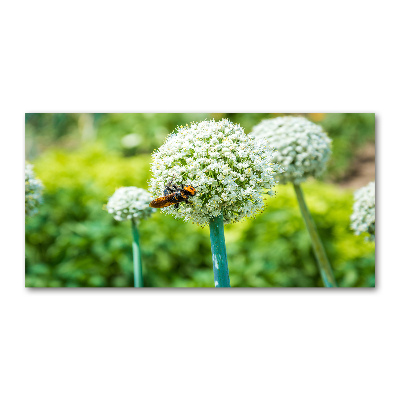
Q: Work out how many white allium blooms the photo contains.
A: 5